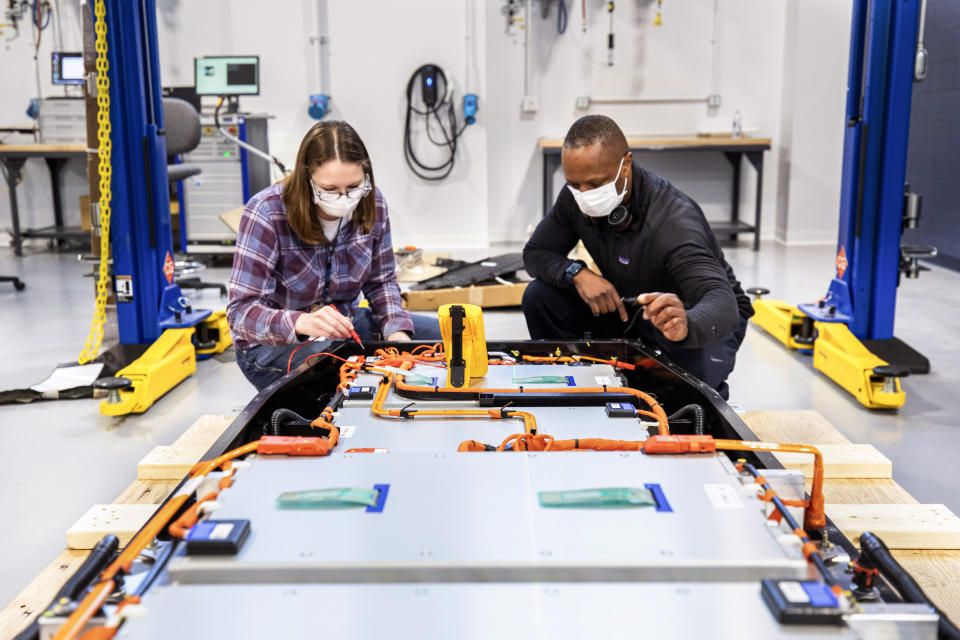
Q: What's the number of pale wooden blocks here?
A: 4